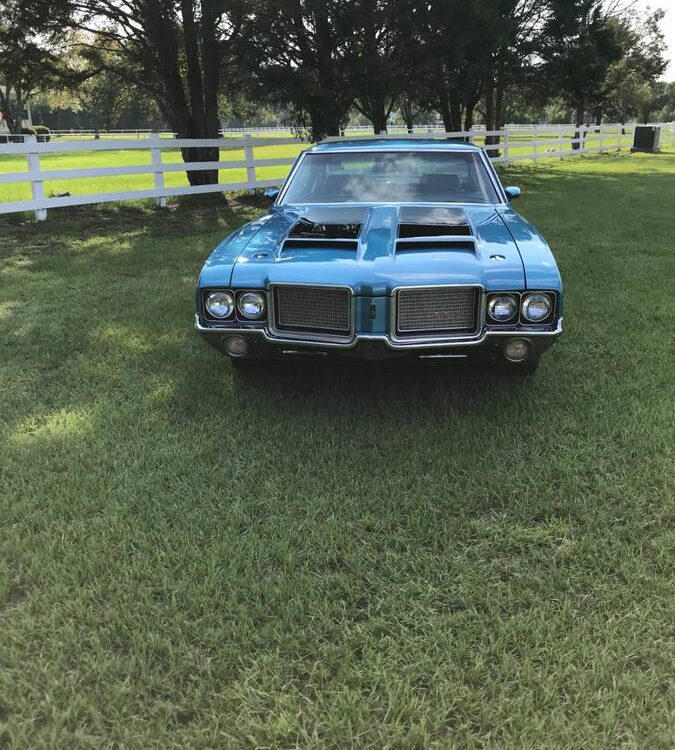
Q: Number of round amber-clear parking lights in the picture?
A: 2